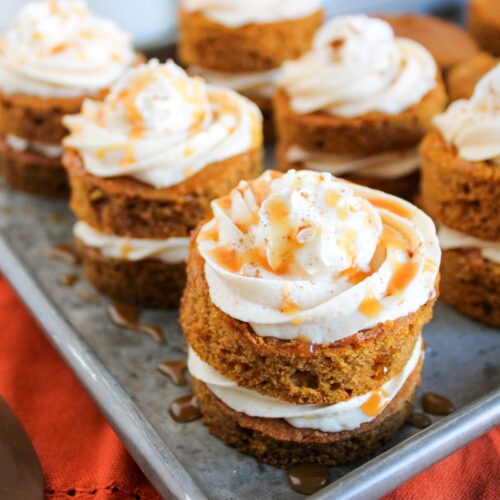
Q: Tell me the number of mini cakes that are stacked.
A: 6